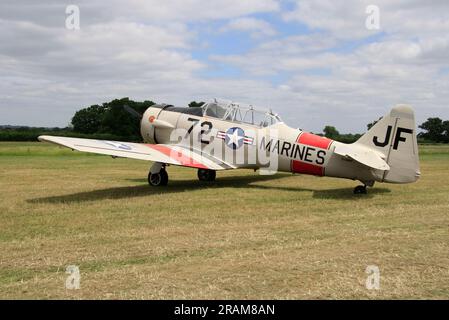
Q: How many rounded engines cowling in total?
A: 1